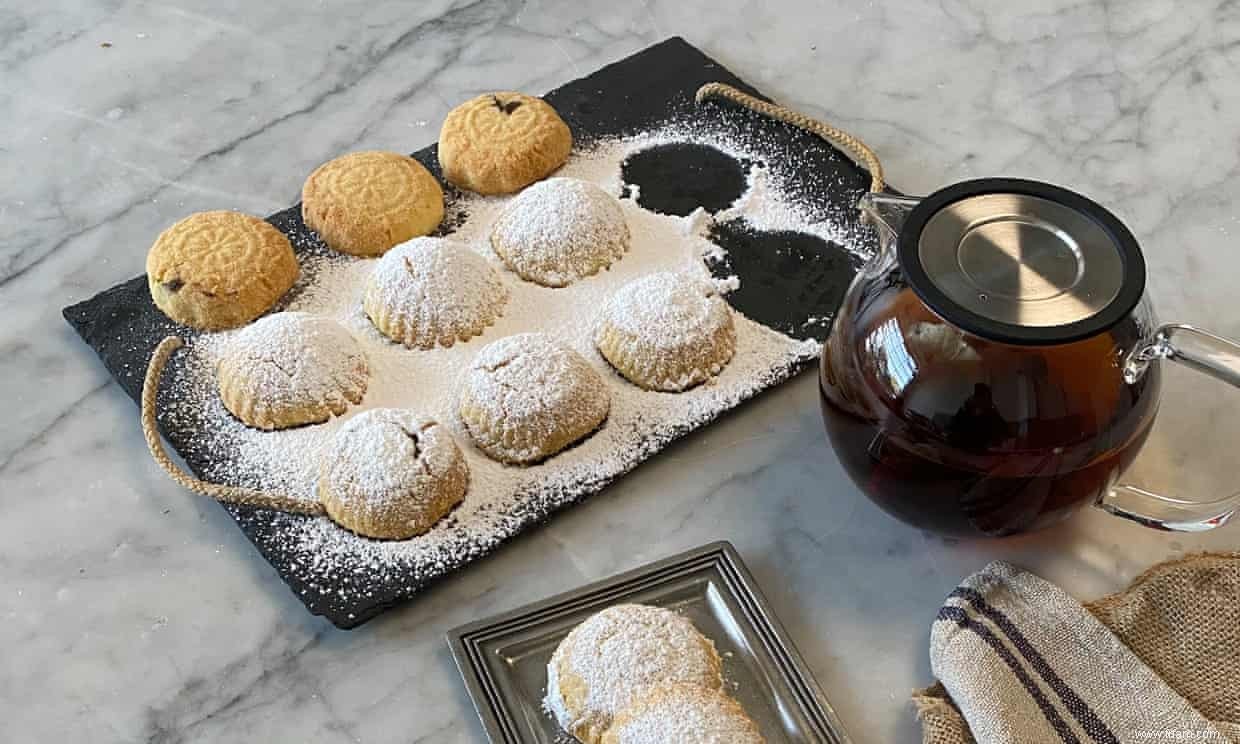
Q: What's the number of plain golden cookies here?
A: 3